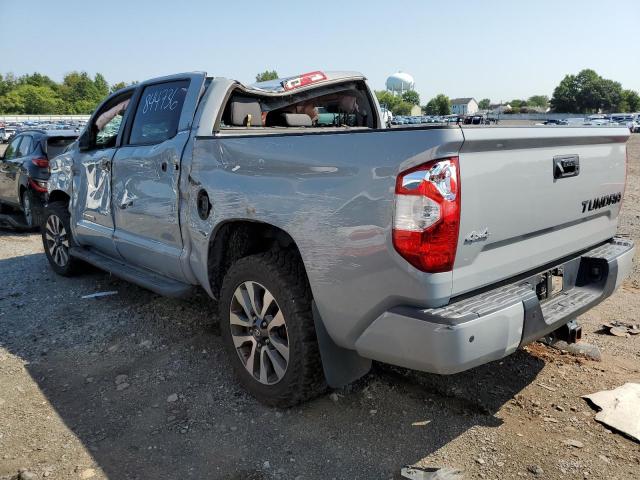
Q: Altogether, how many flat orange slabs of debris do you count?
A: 0